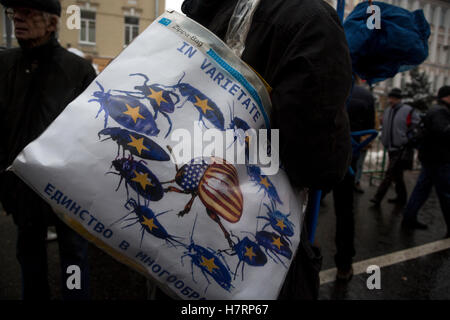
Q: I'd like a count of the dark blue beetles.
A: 12